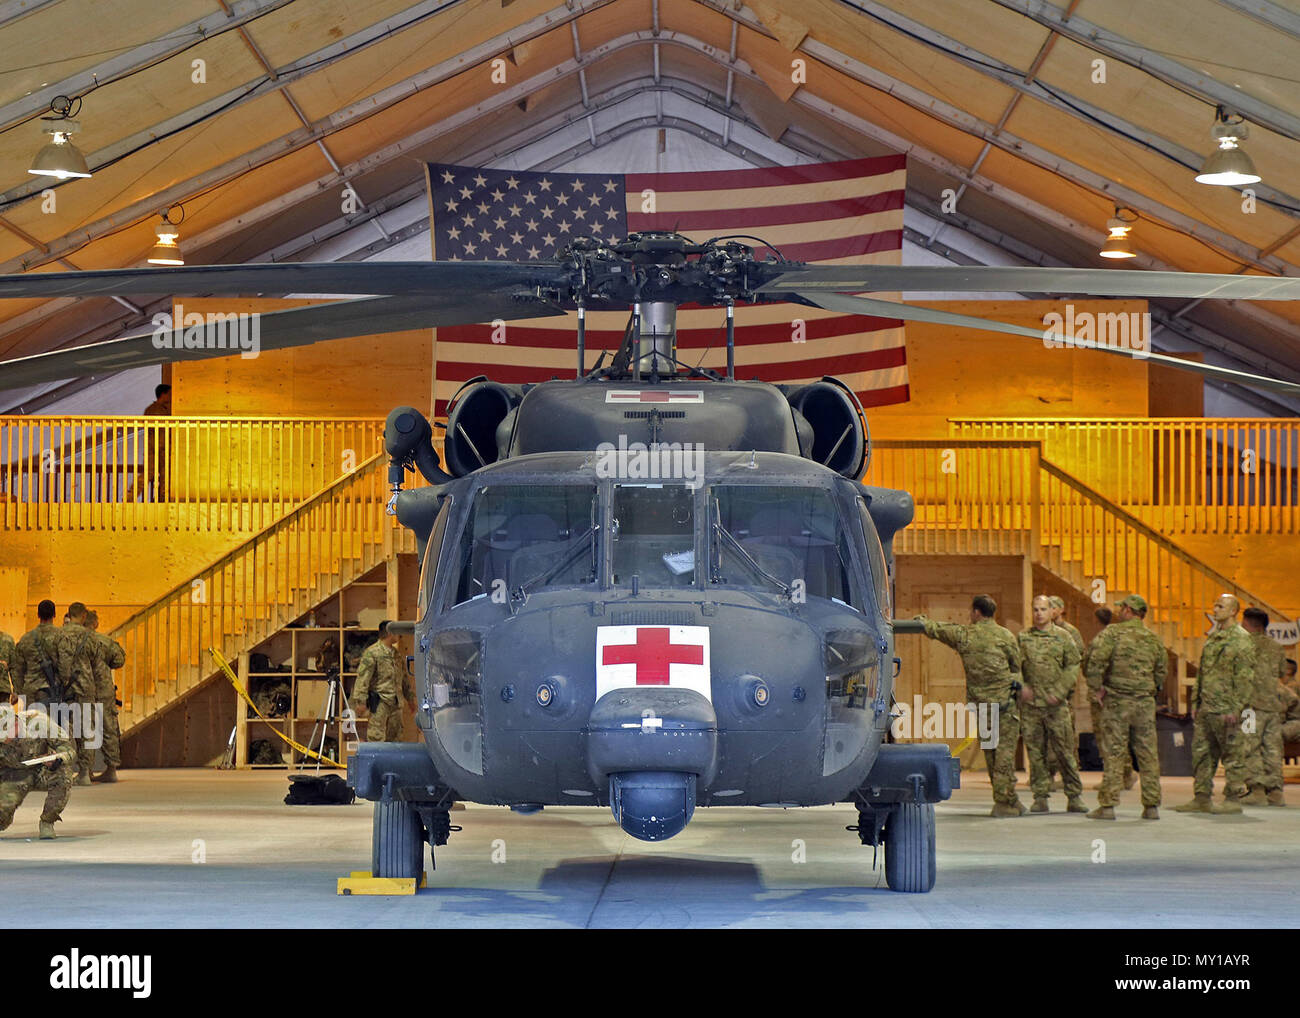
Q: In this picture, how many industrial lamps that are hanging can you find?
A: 4